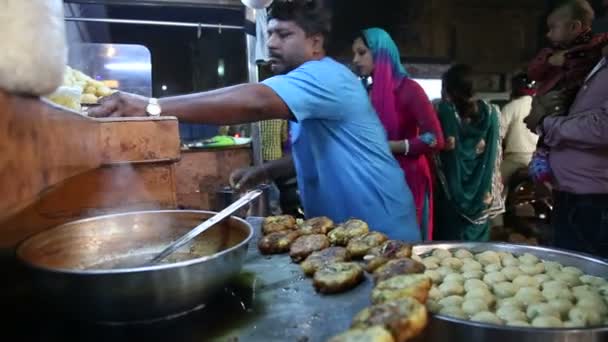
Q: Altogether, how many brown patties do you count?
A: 14